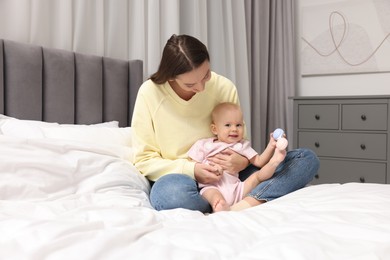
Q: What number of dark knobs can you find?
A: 6